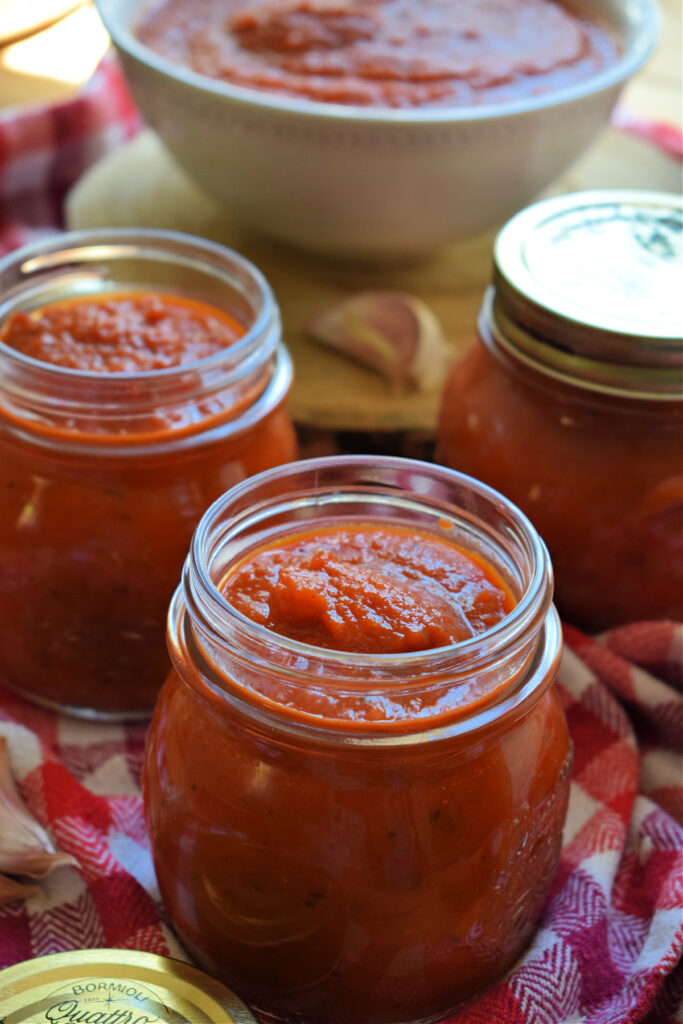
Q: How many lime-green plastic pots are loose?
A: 0